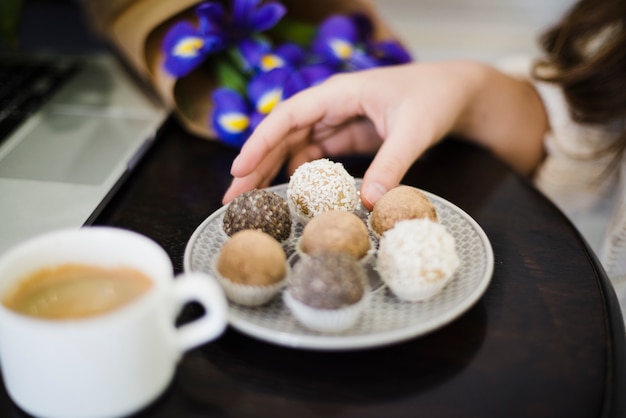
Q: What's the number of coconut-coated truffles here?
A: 2